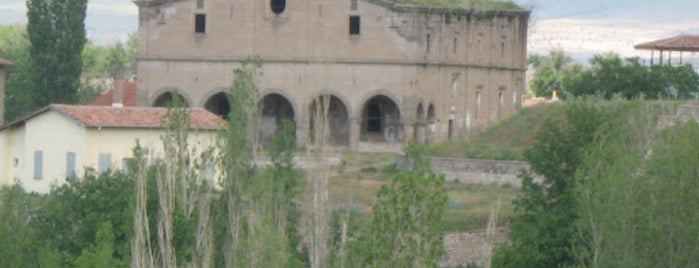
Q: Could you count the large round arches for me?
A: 5